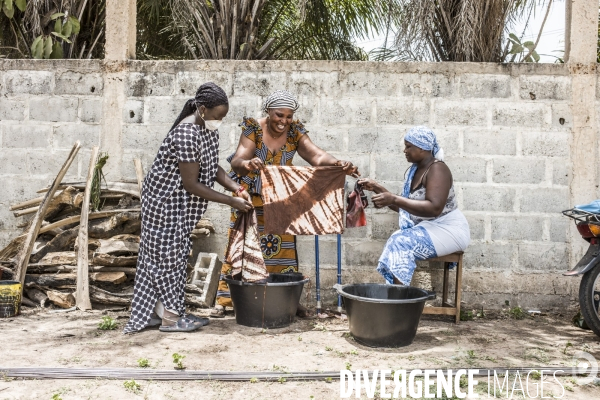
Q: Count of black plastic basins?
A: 2